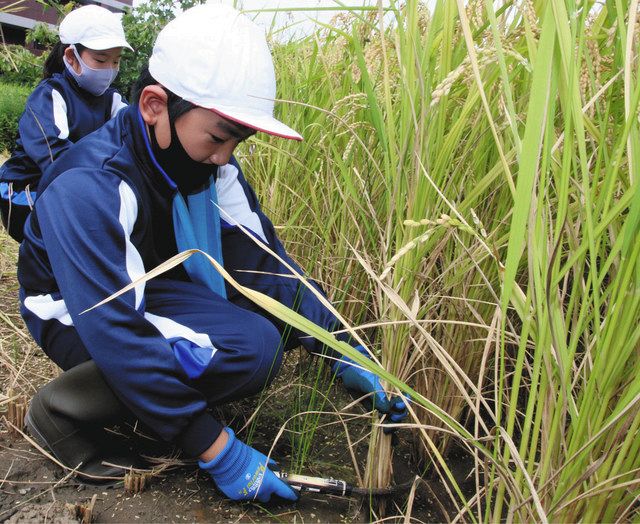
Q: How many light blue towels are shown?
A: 1